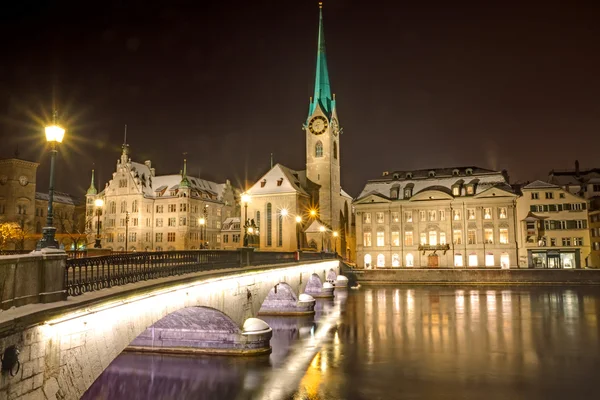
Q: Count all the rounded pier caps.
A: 4